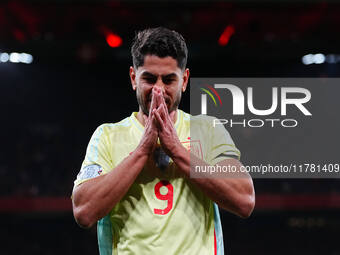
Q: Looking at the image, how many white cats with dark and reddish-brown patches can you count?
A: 0